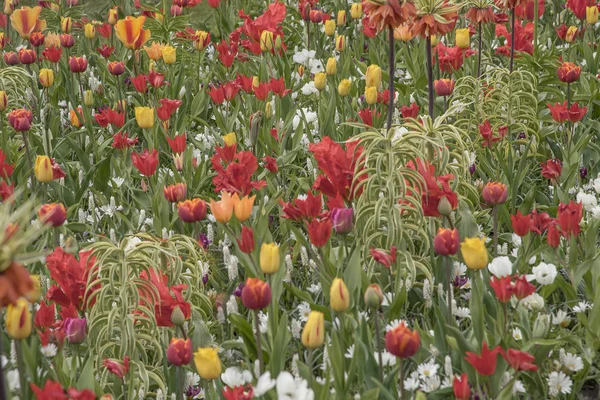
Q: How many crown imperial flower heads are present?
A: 5